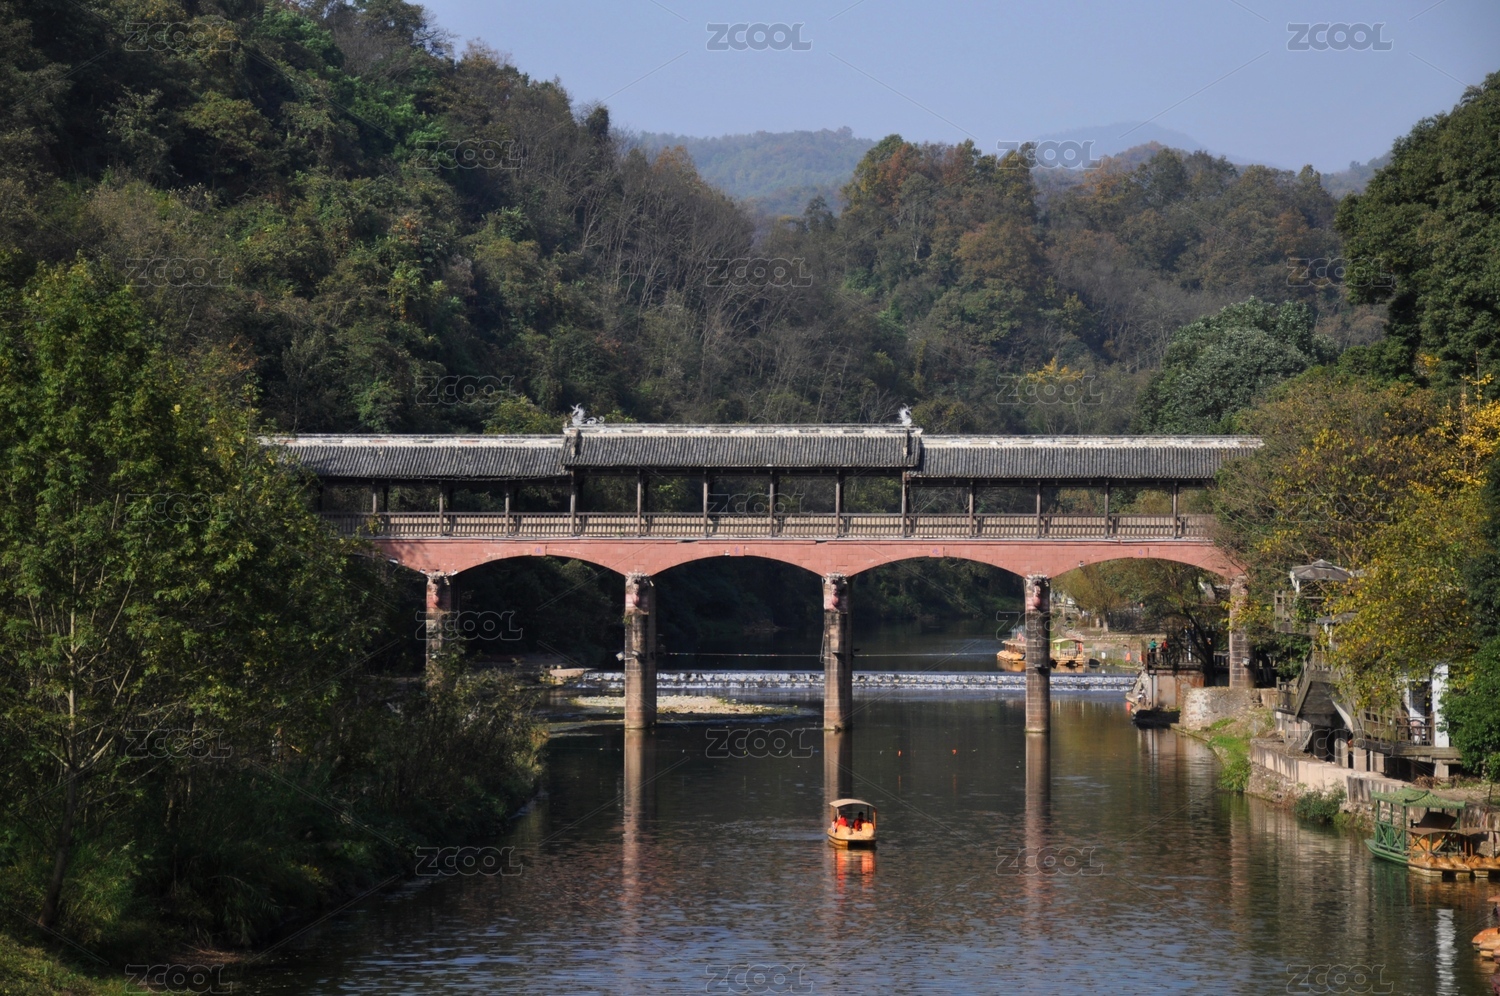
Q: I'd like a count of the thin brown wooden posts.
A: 13